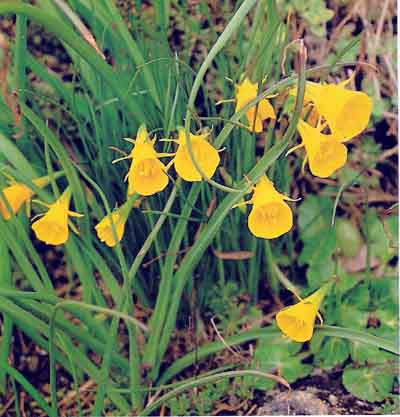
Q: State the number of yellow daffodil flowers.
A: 10